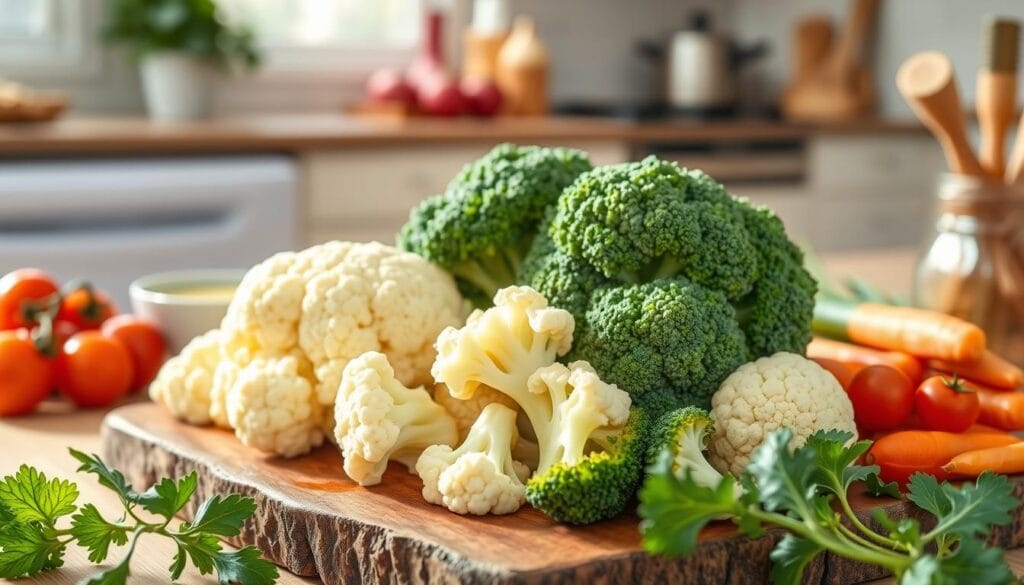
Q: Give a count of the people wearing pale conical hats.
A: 0